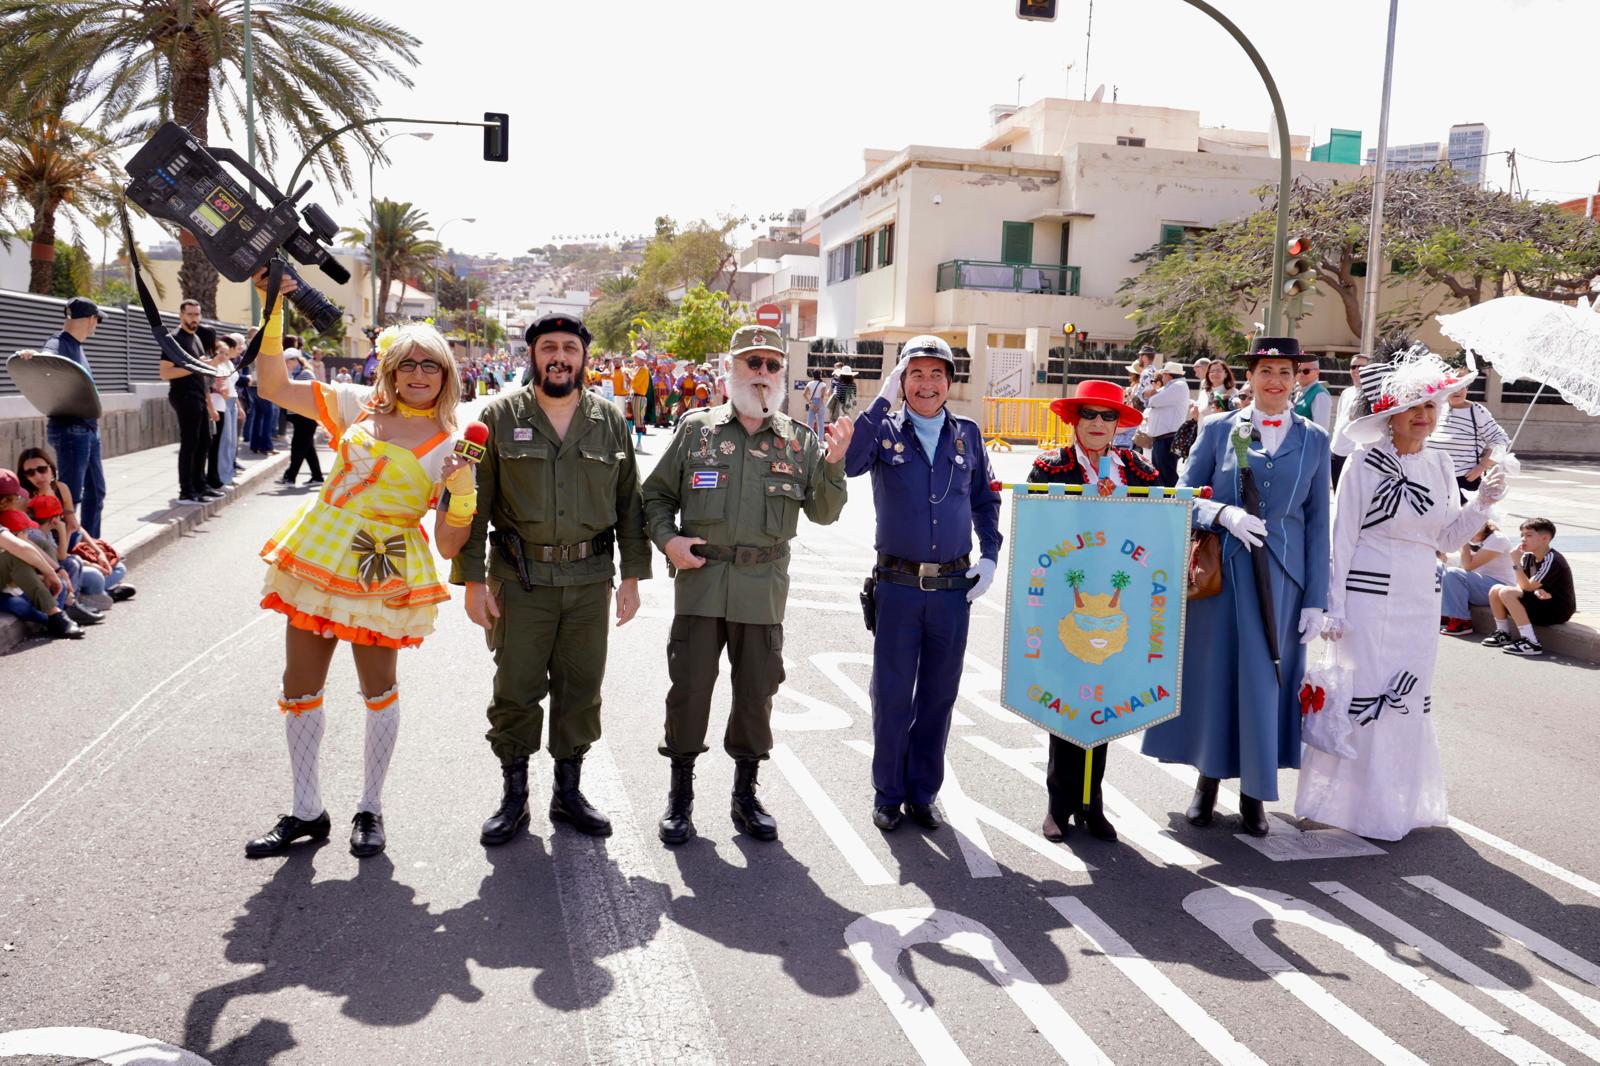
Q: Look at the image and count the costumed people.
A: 7